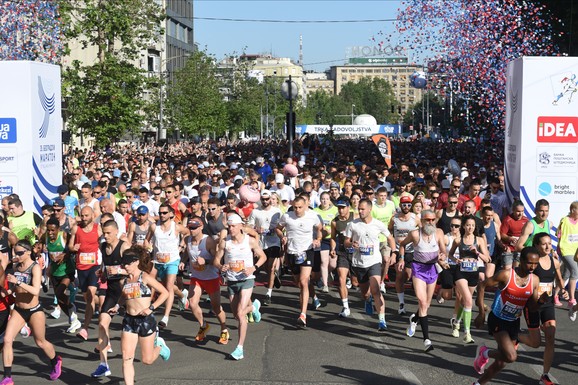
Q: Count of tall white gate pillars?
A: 2